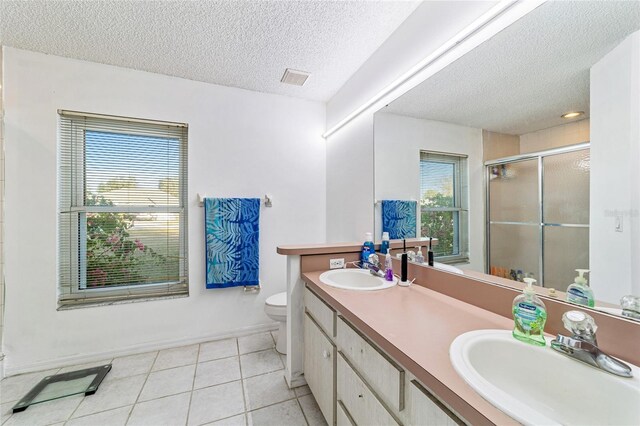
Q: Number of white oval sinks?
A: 2